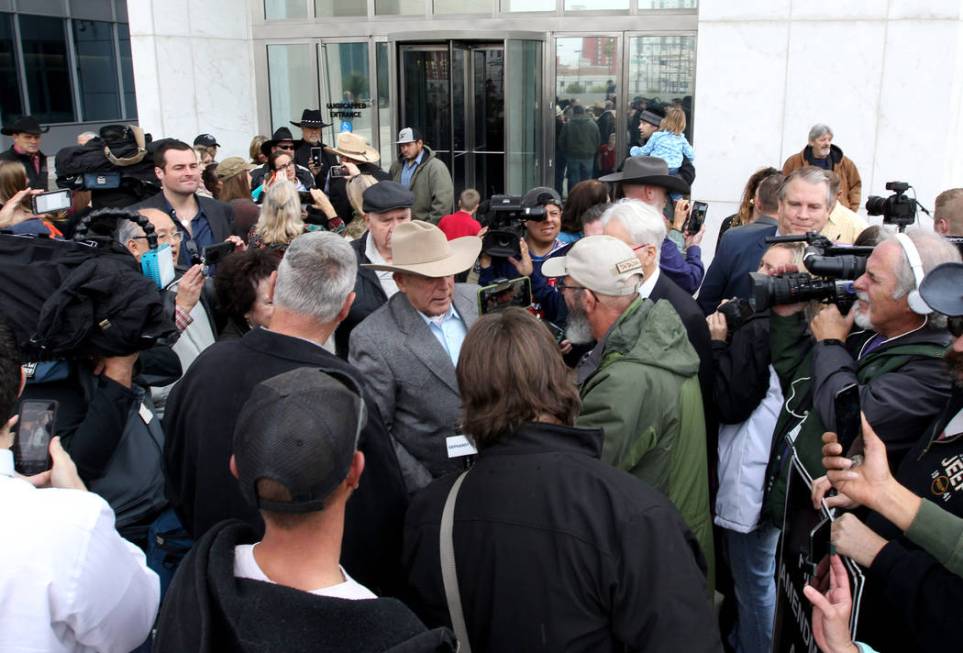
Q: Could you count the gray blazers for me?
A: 1